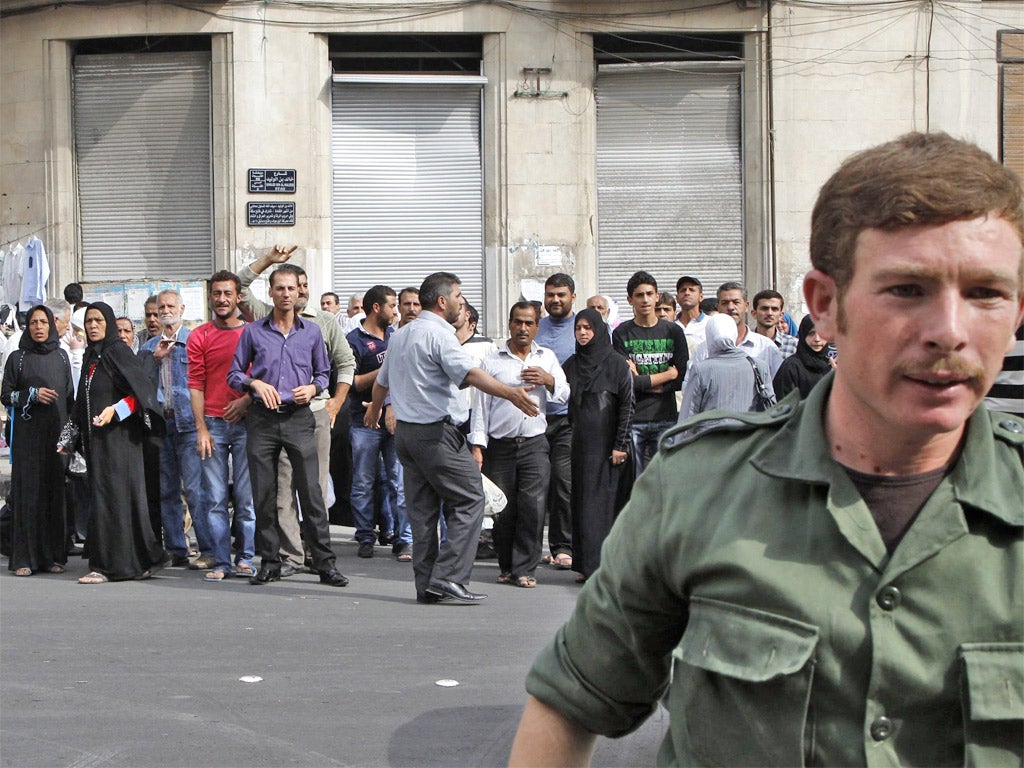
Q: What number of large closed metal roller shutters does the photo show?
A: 3